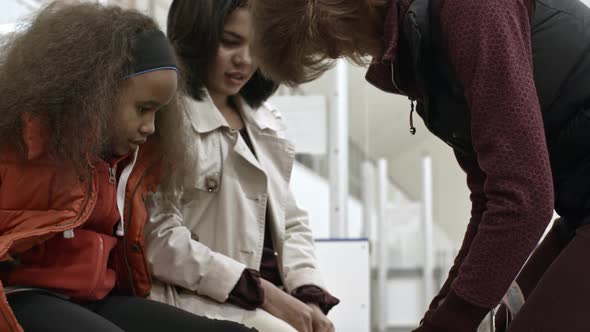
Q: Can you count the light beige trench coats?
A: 1